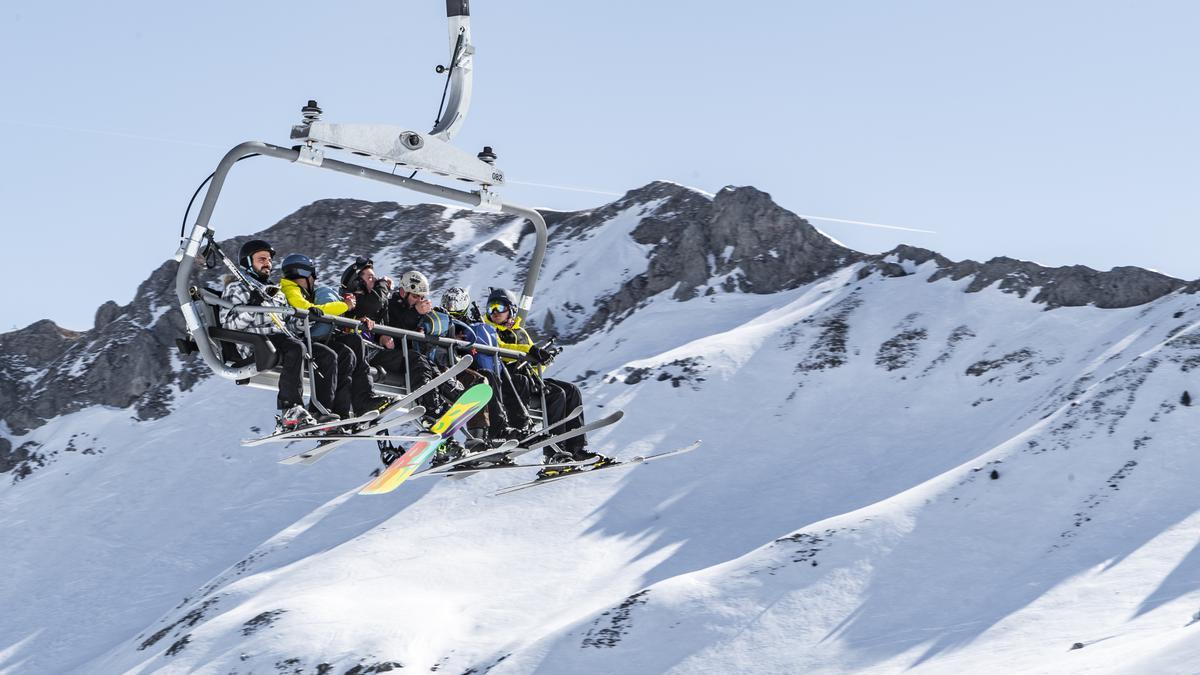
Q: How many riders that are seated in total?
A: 6